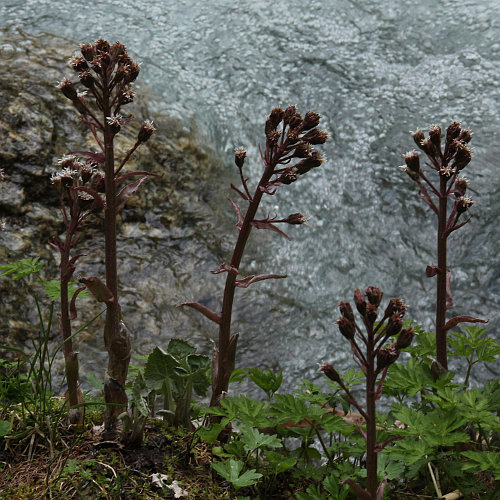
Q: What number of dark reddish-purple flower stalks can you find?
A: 5